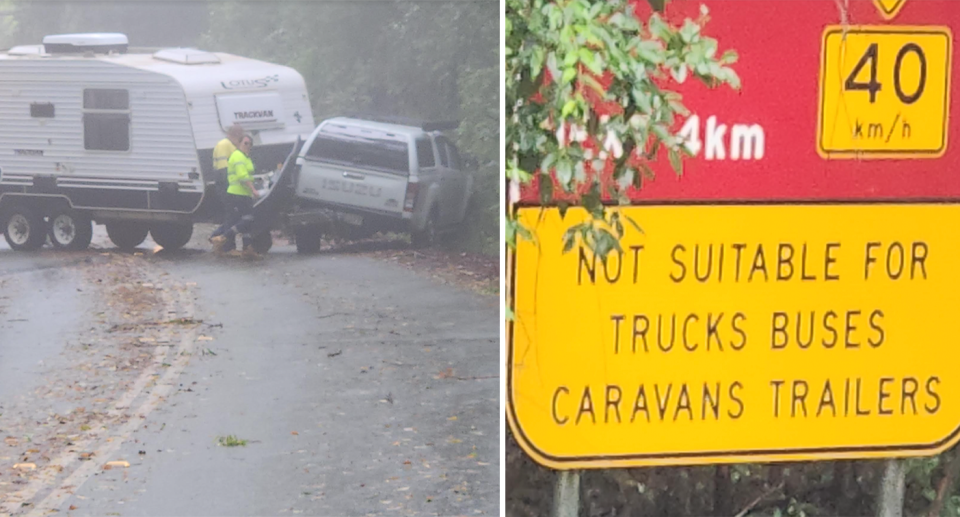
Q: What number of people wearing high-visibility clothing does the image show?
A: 2